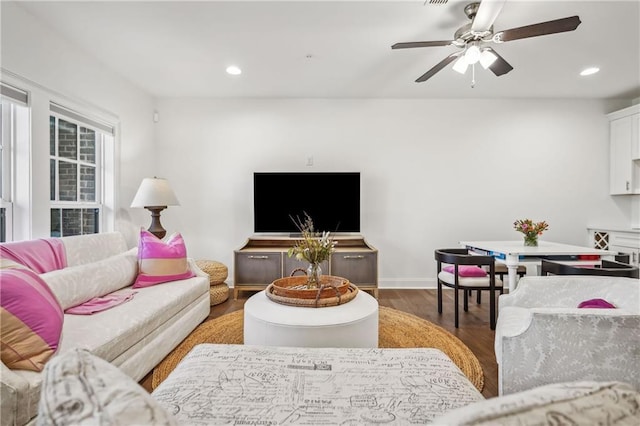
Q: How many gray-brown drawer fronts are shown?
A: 3